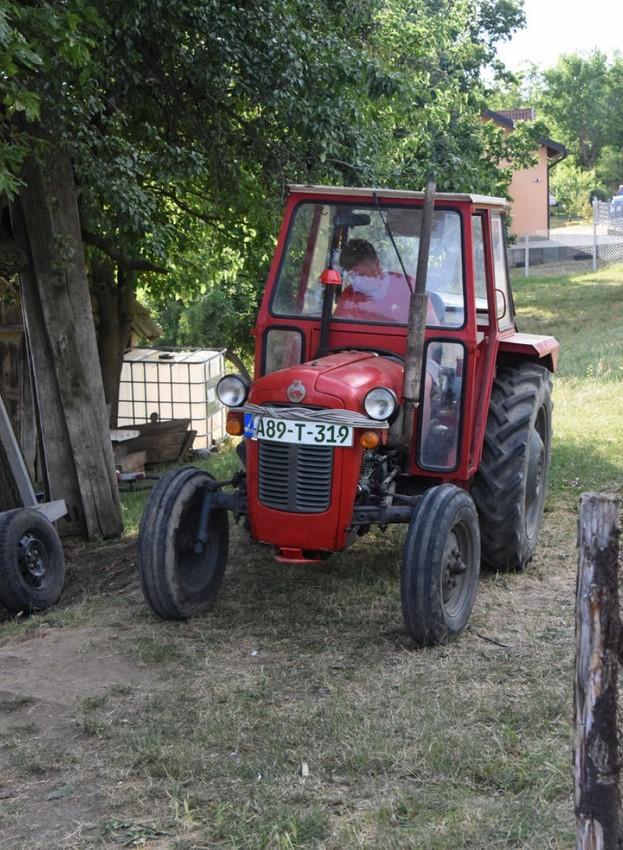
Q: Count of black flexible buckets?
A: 0